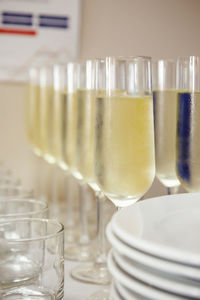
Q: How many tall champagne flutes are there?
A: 8